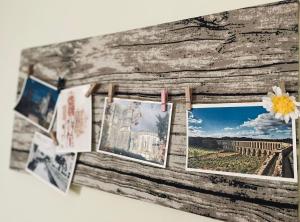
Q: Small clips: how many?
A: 8